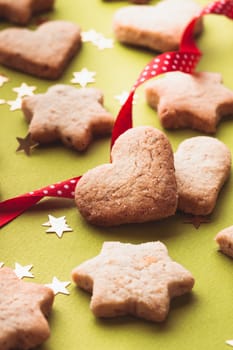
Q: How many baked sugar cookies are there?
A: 11